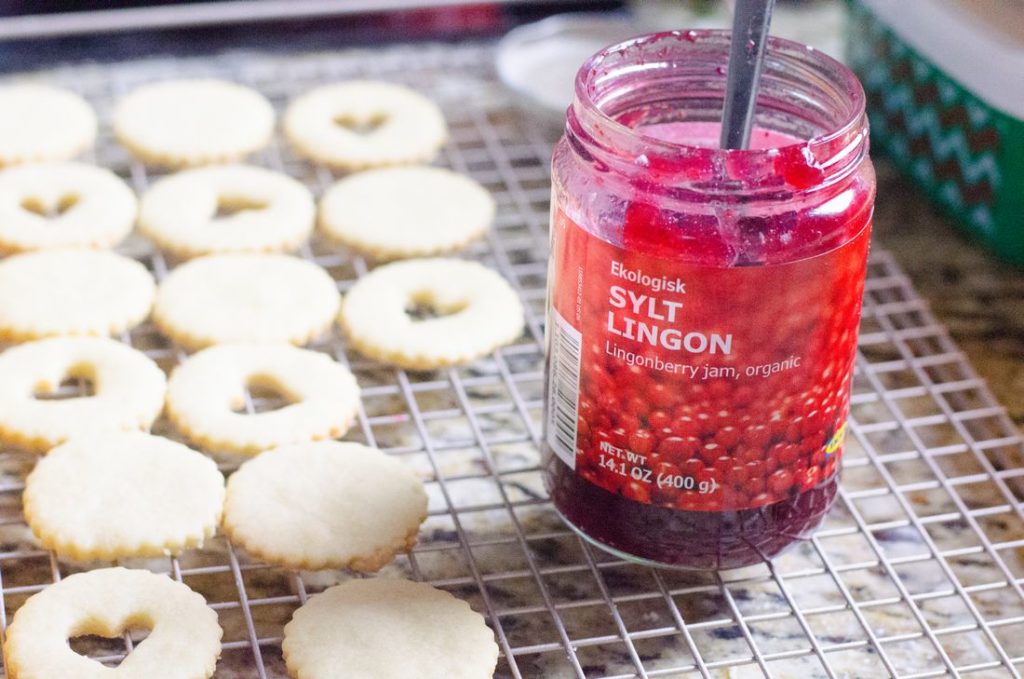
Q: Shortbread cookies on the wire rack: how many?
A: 15